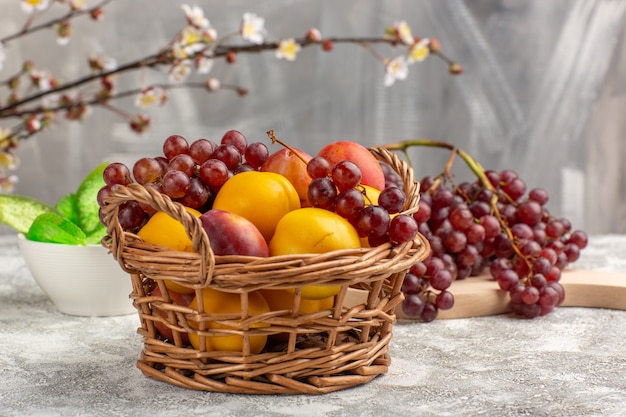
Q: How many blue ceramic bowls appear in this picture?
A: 0